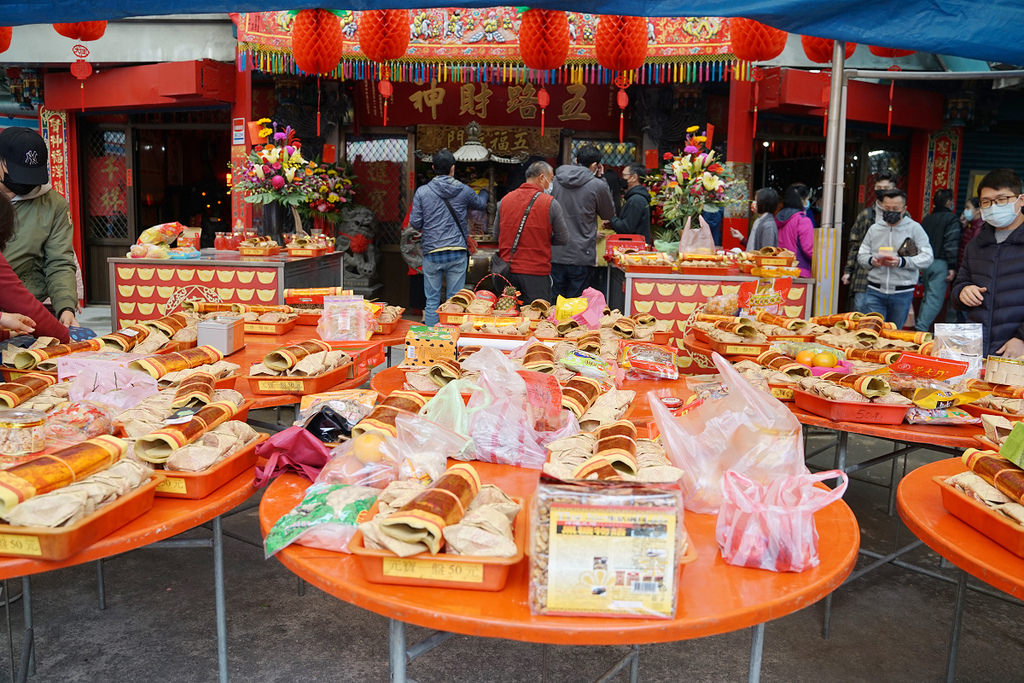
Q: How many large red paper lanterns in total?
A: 9